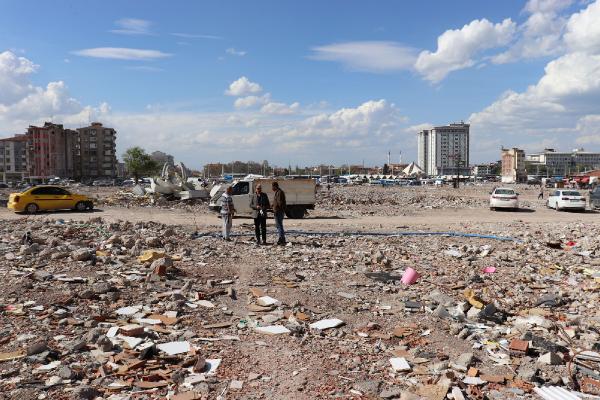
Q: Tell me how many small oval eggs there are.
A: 0